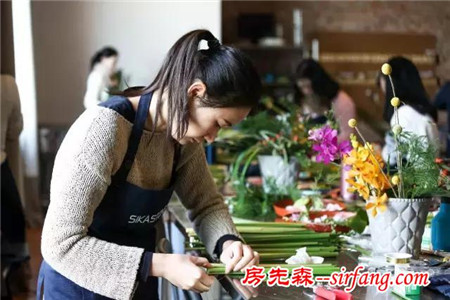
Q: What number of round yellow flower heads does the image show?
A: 5